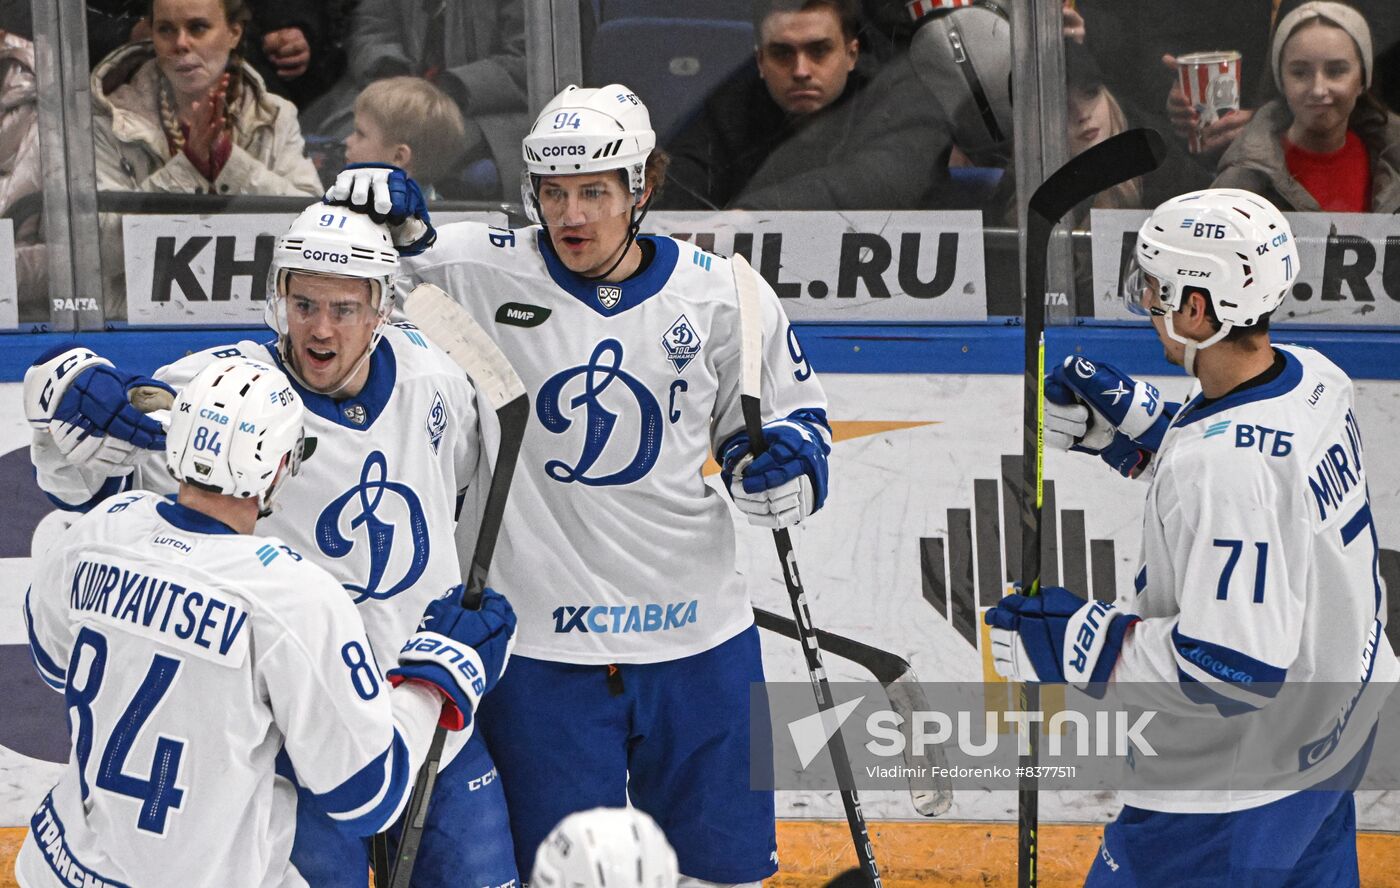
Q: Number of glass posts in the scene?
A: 3